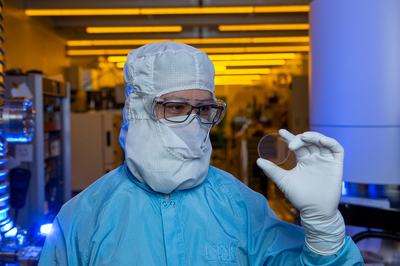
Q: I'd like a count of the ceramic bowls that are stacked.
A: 0